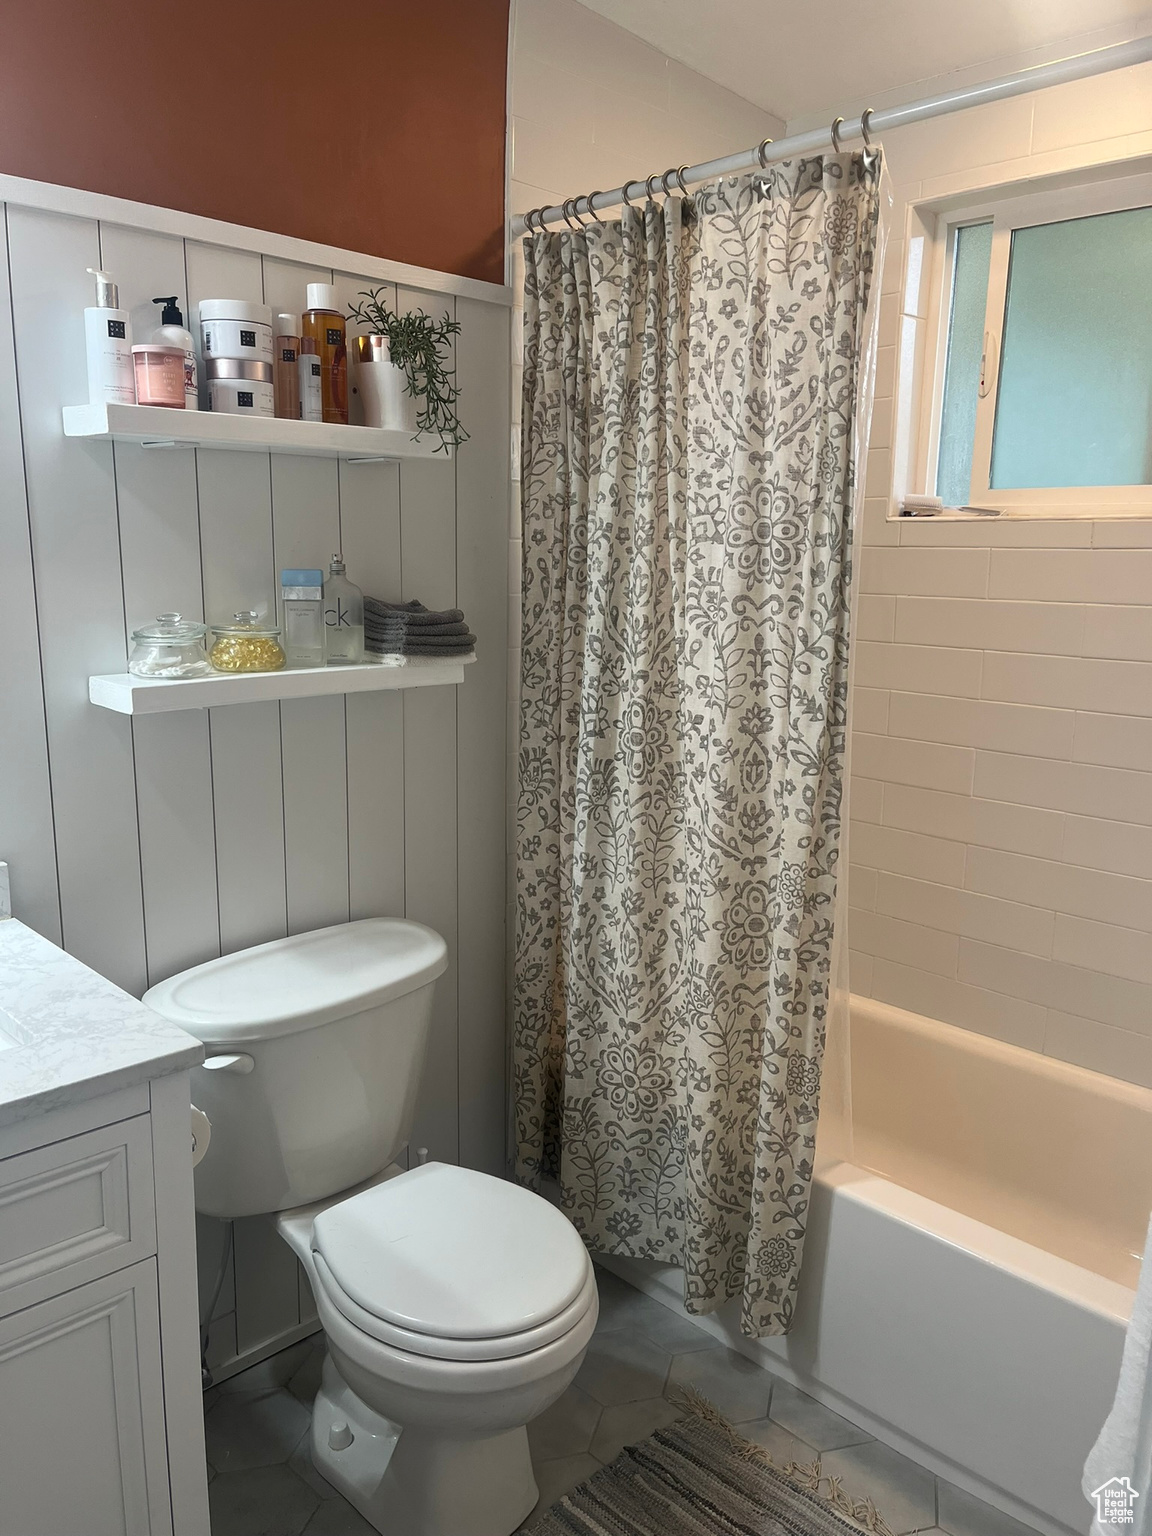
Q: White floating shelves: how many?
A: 2